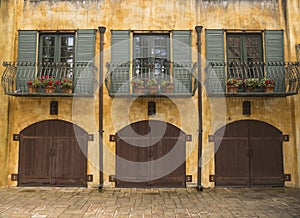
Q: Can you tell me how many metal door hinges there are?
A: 12